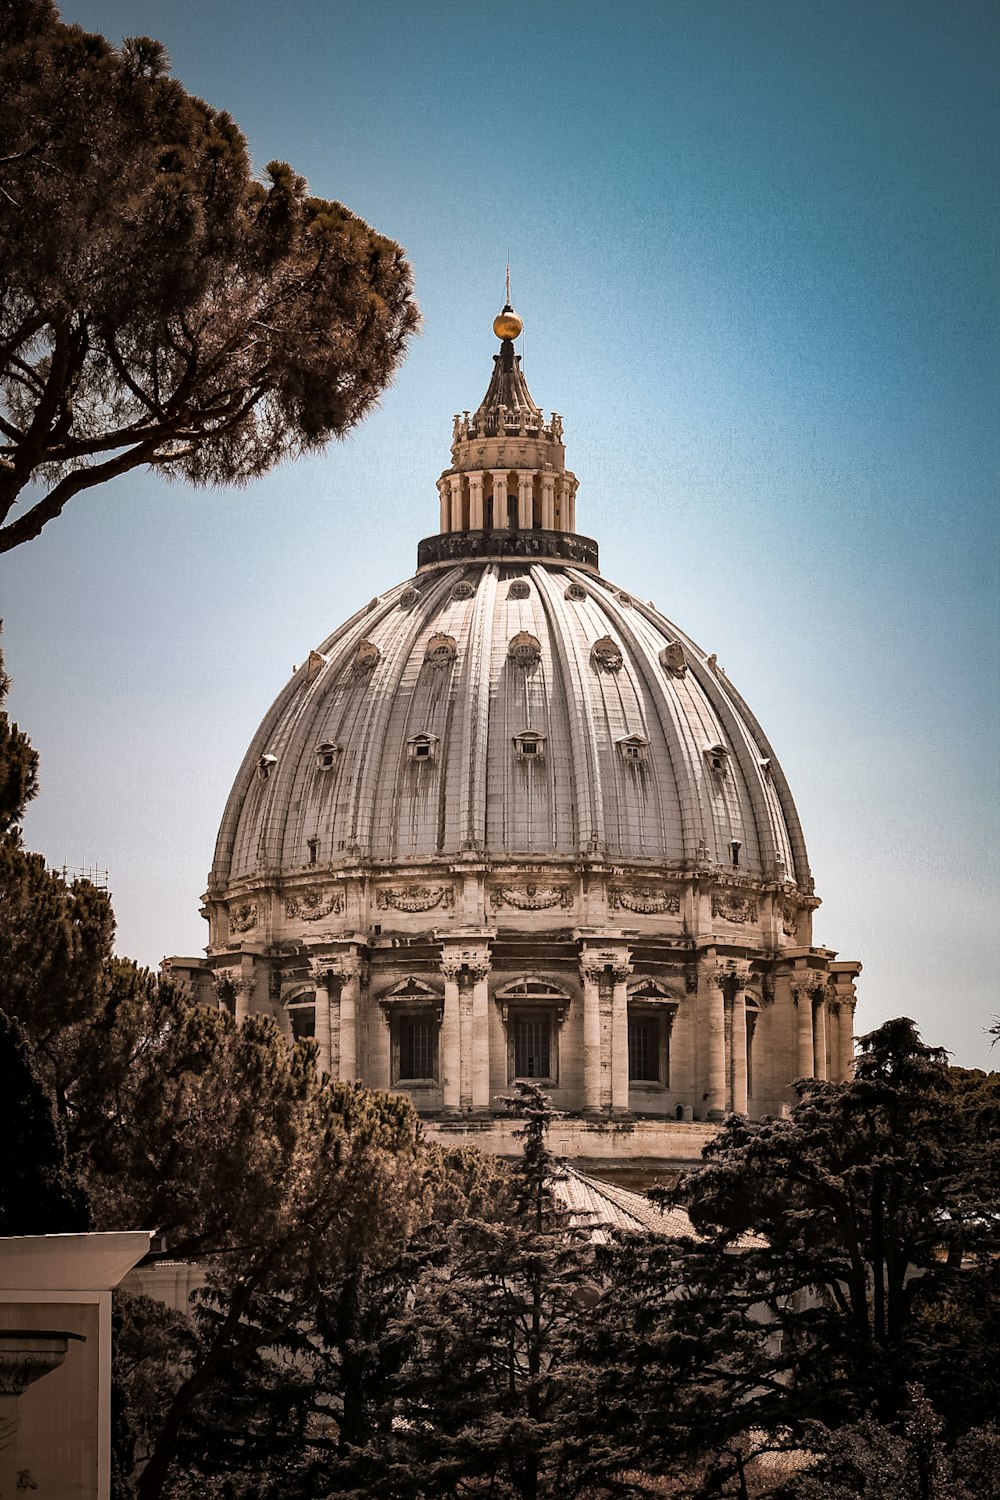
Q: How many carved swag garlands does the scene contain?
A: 7